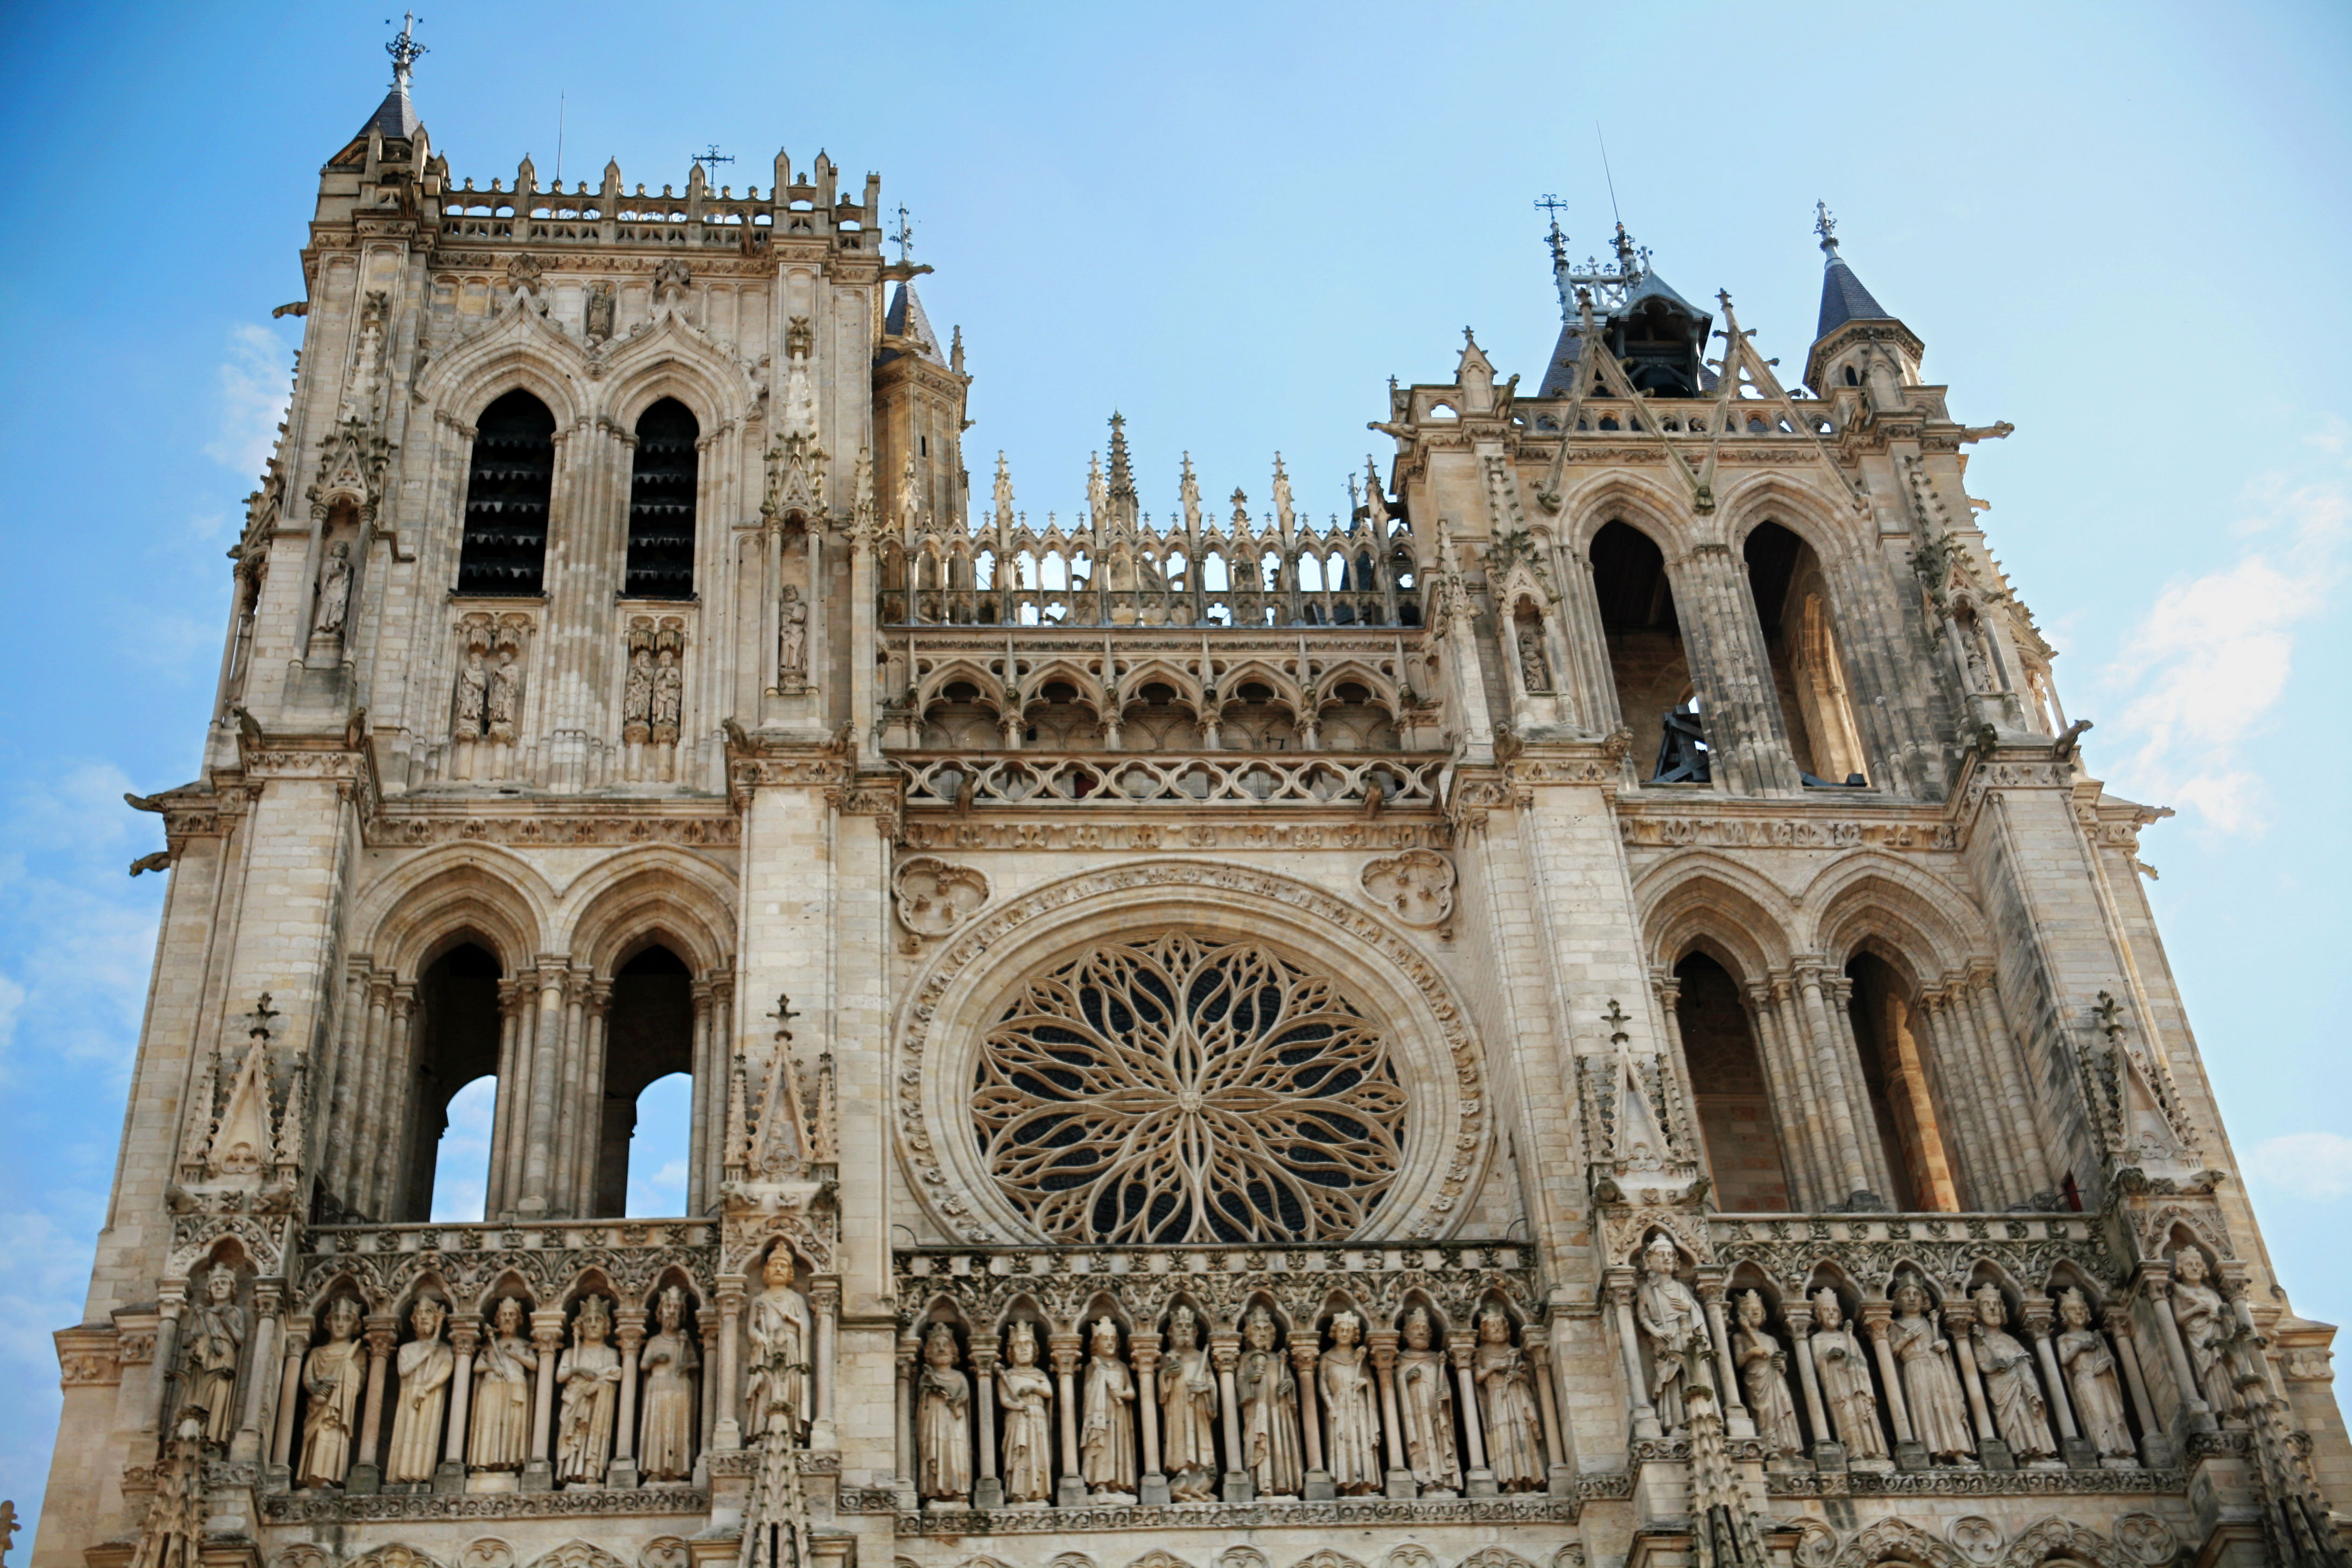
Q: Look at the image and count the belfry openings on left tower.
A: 2